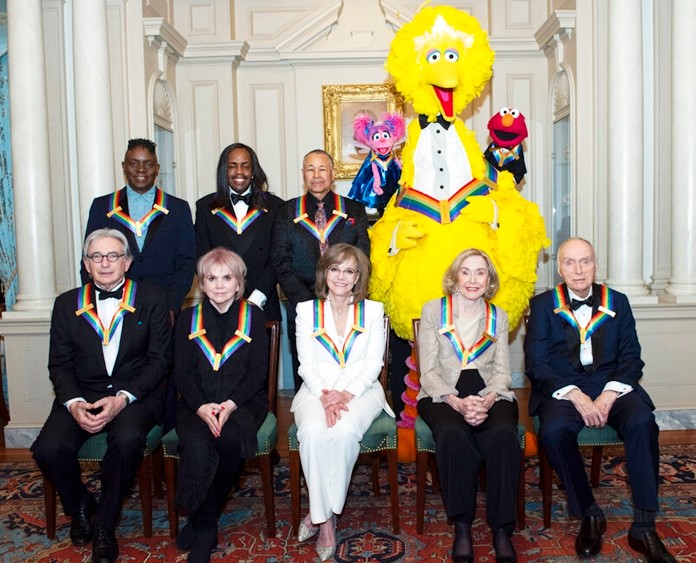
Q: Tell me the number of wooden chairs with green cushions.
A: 5